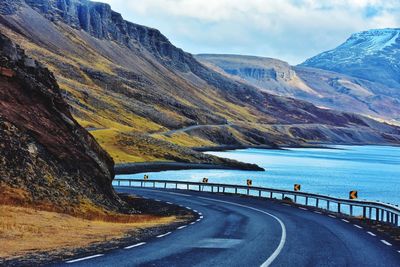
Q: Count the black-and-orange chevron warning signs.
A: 5